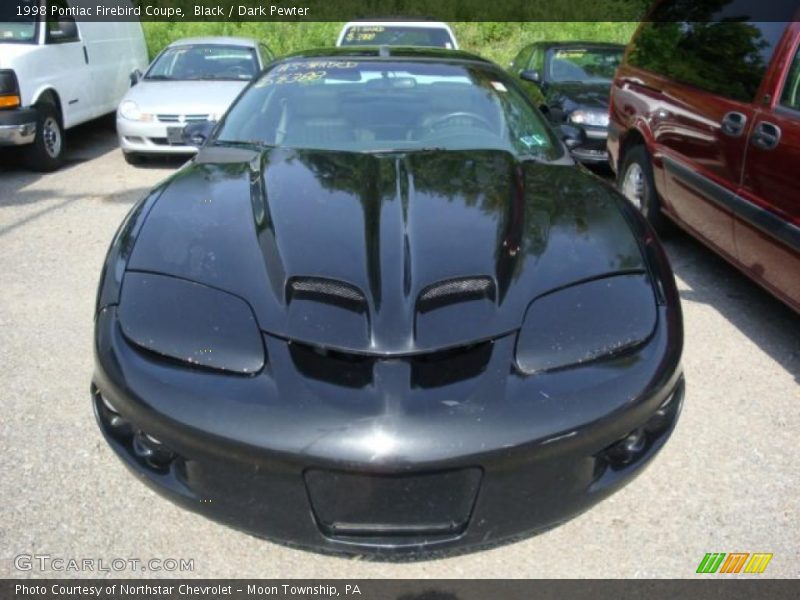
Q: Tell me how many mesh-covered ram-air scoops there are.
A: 2